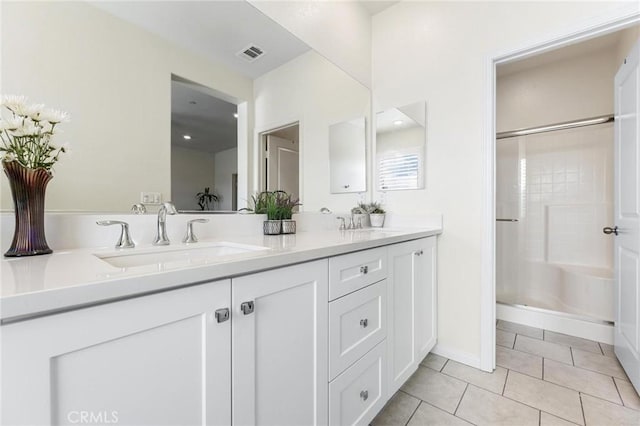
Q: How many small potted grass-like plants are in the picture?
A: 2